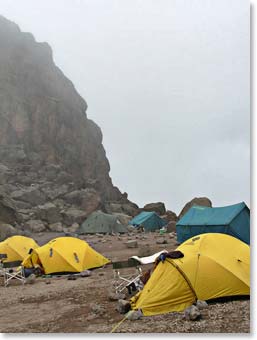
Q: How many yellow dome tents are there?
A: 3